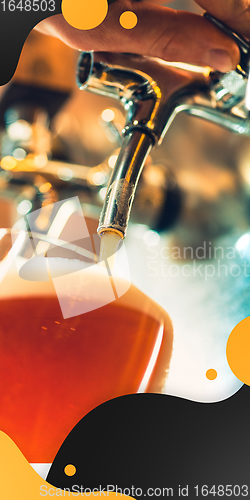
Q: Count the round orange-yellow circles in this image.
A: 5